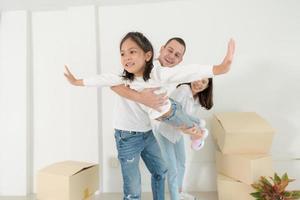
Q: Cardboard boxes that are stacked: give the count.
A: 3